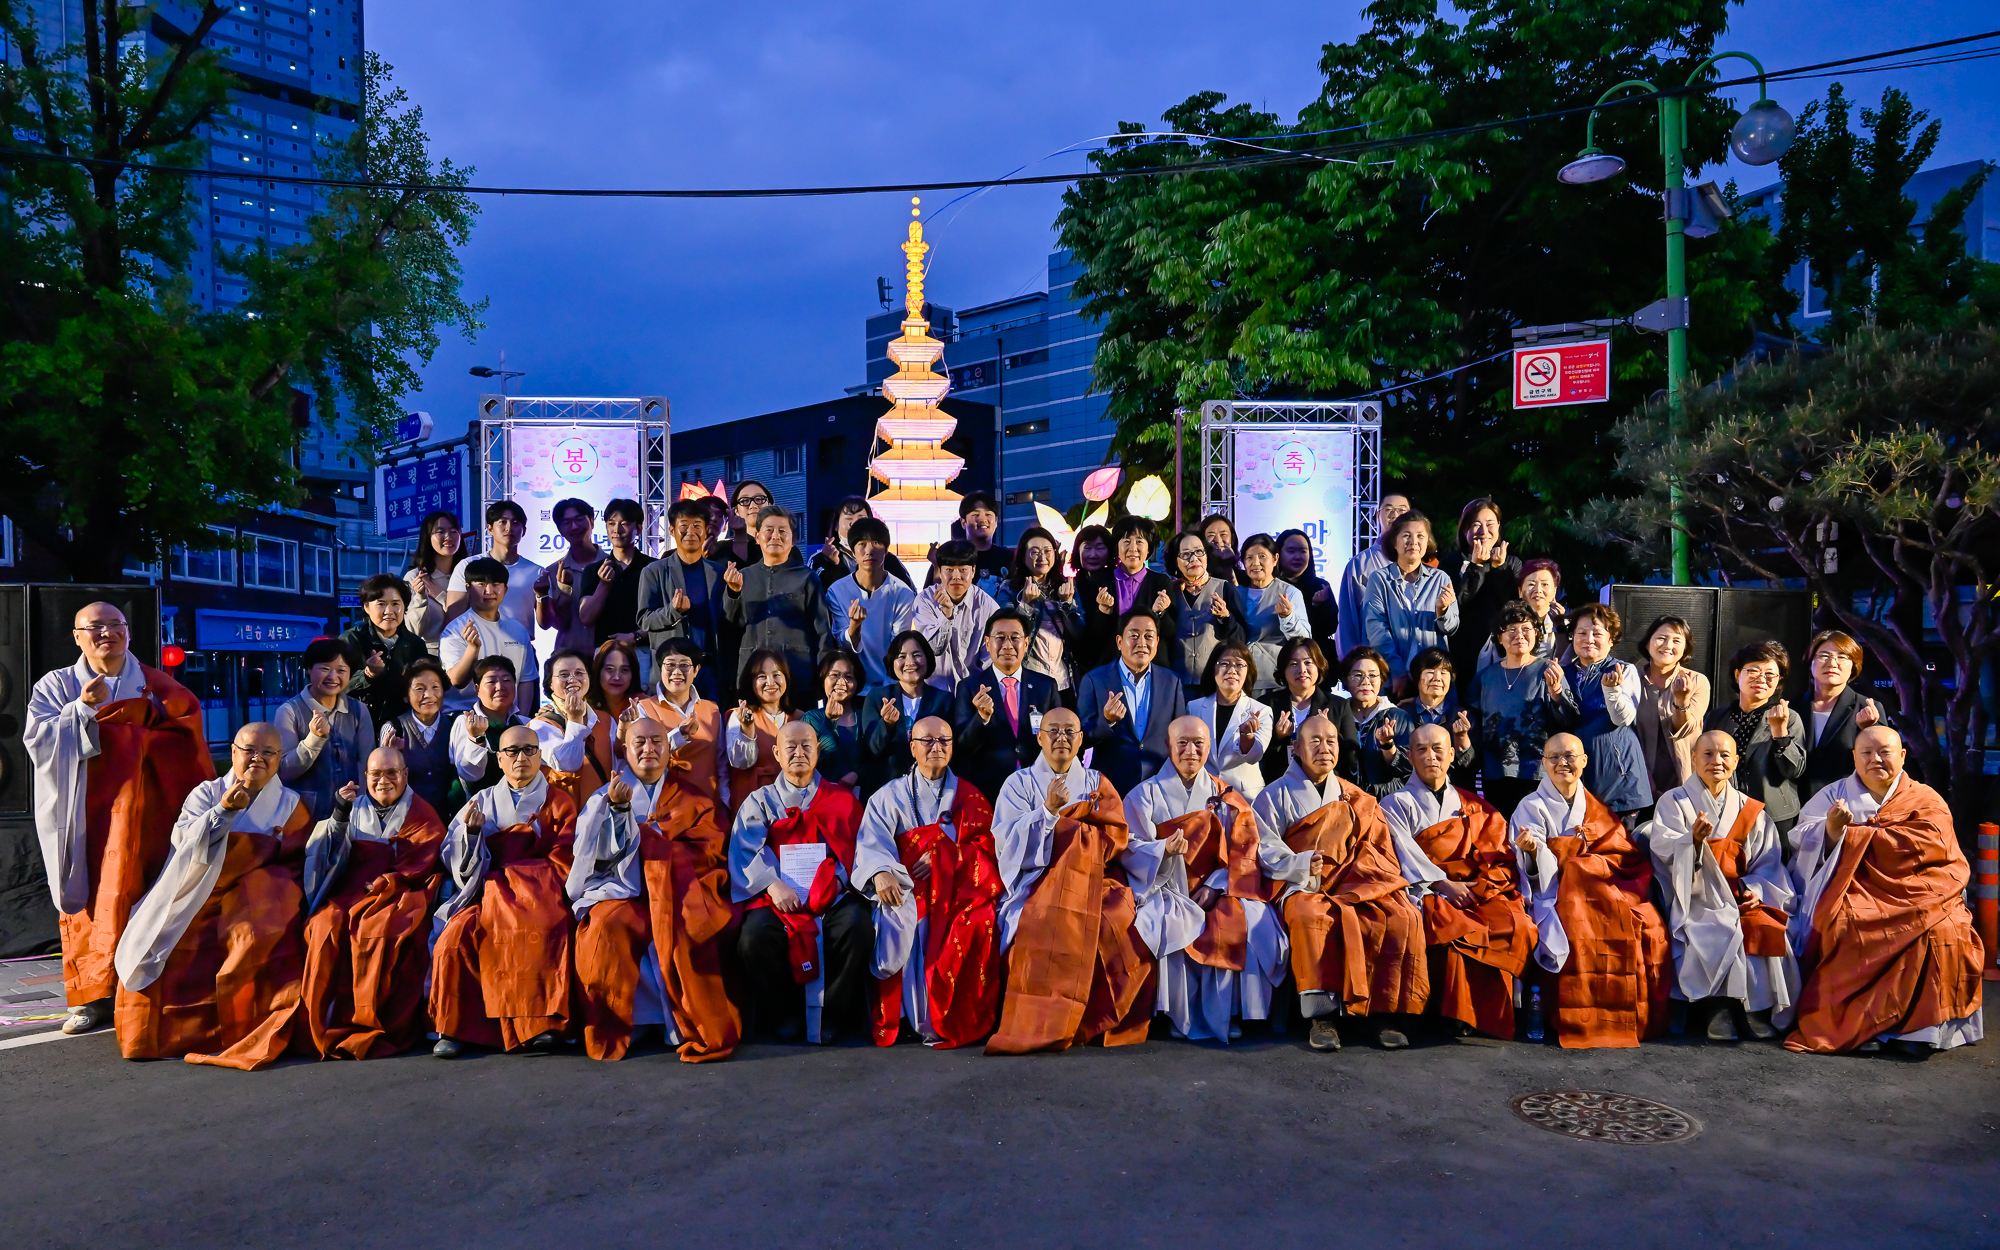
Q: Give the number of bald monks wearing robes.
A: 14